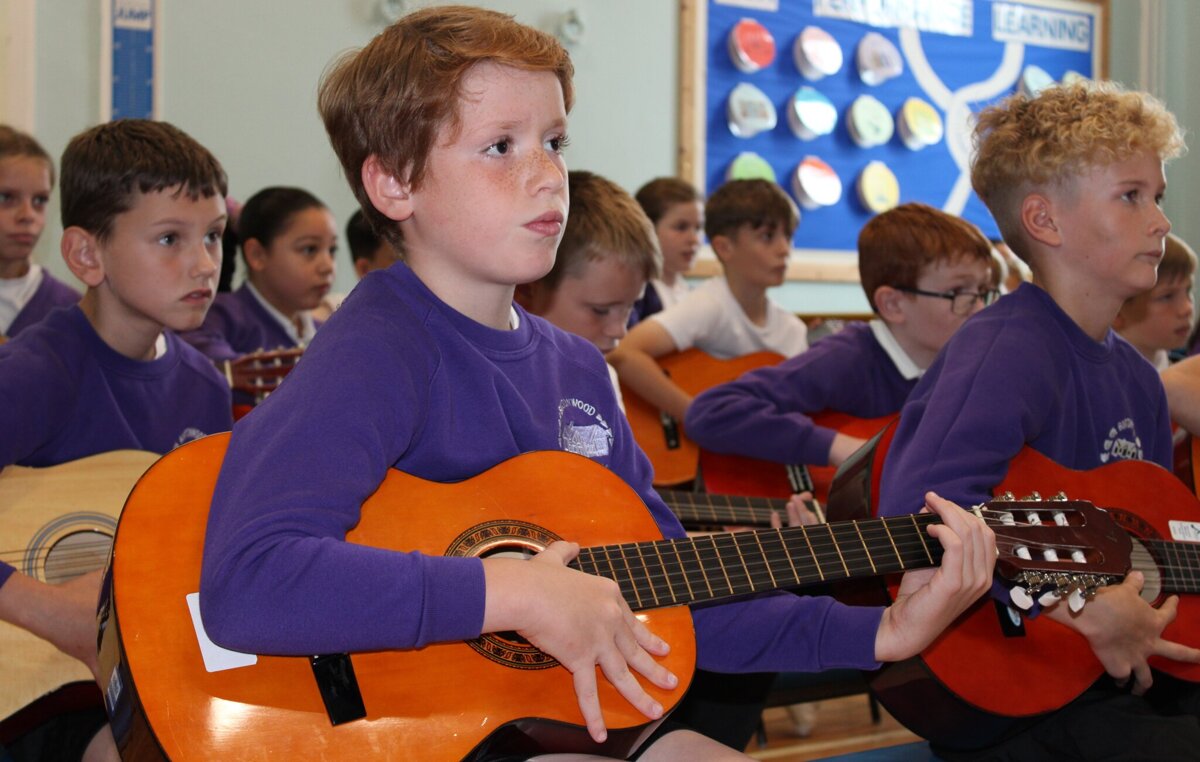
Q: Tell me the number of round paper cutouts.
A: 12